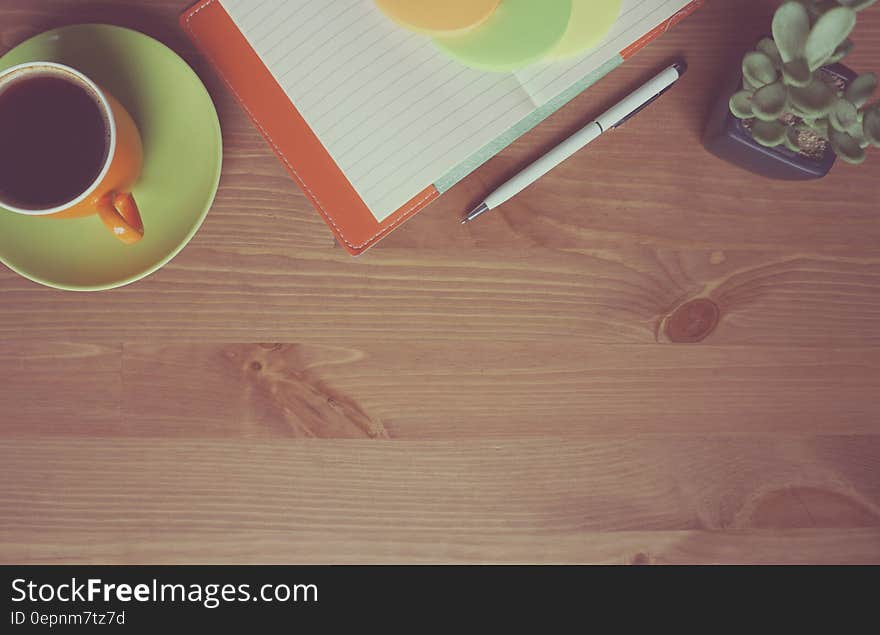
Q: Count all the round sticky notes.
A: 3